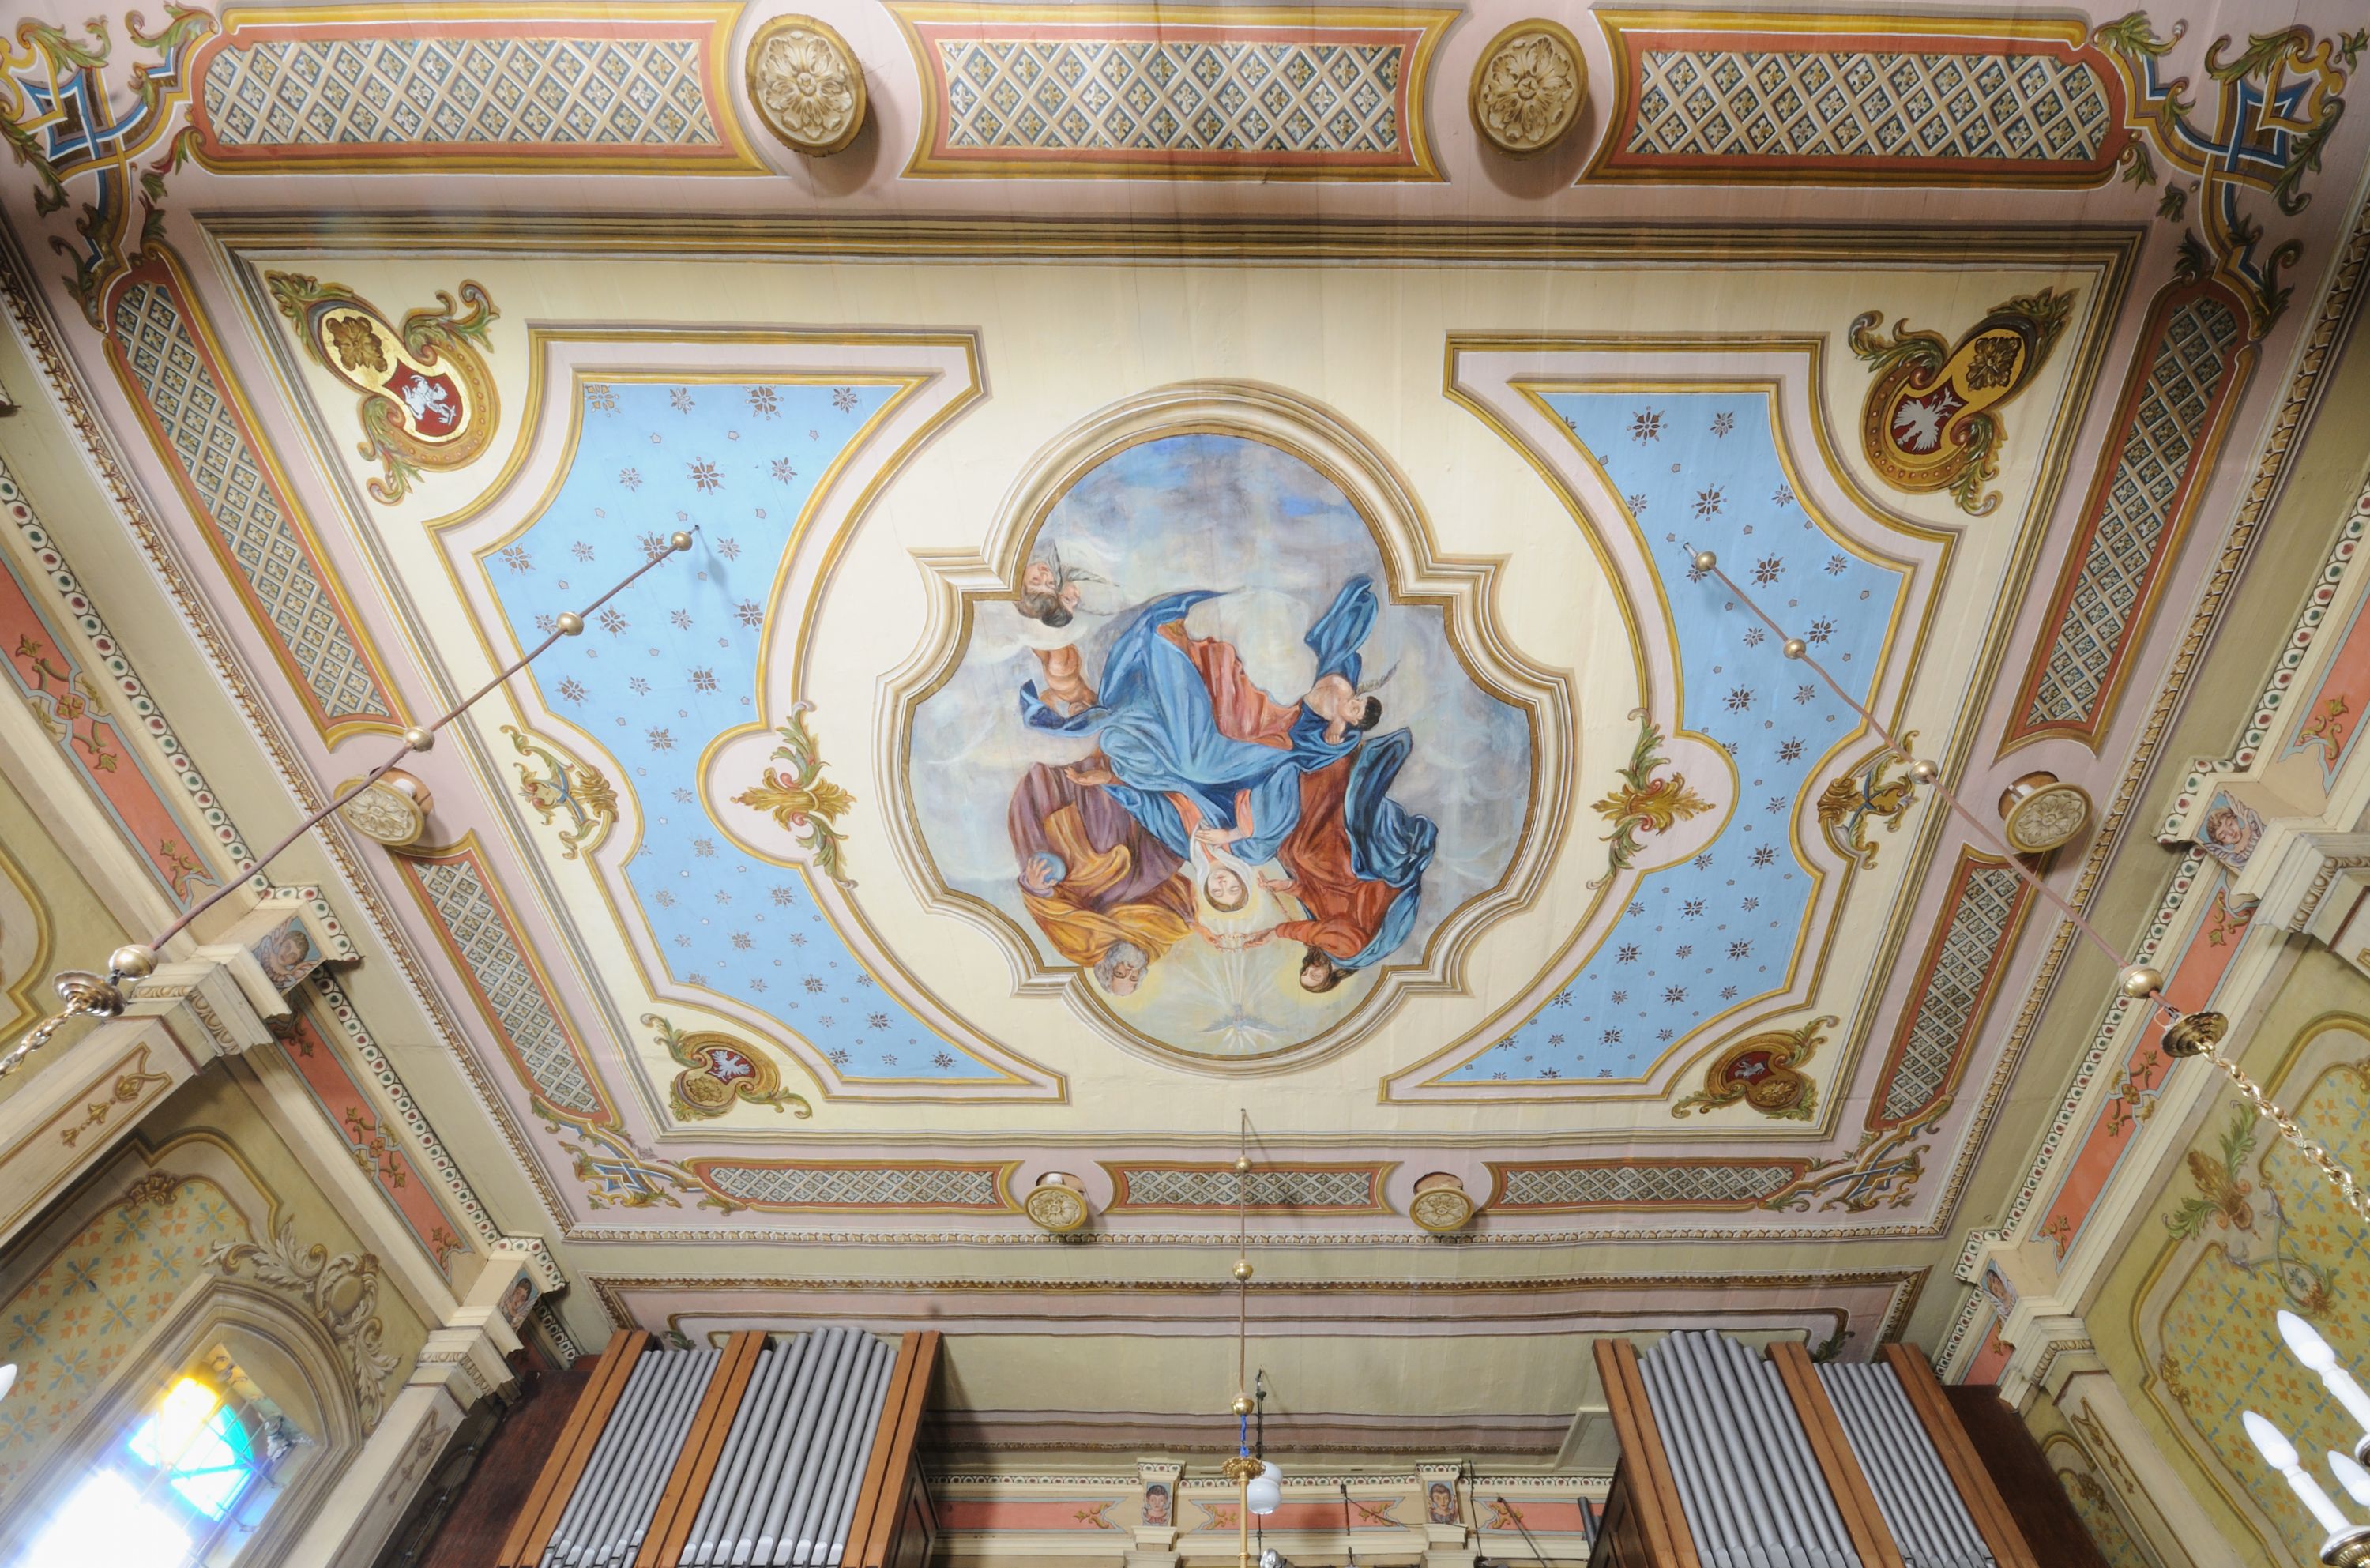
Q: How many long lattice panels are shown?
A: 10